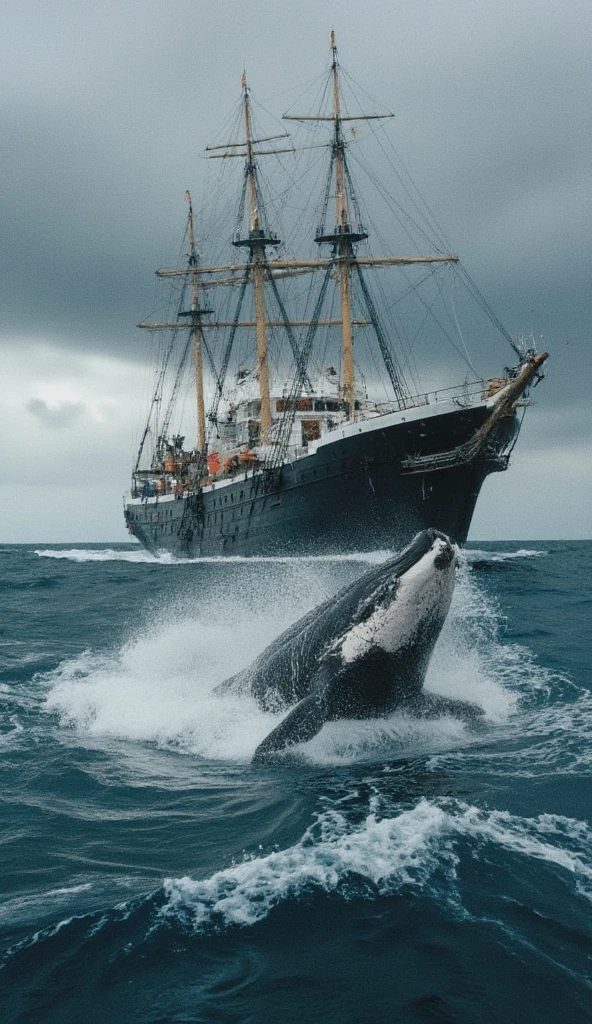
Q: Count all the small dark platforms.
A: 3